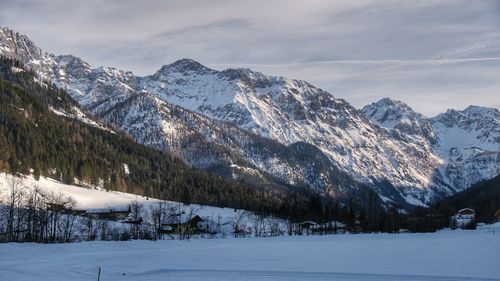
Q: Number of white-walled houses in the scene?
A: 1